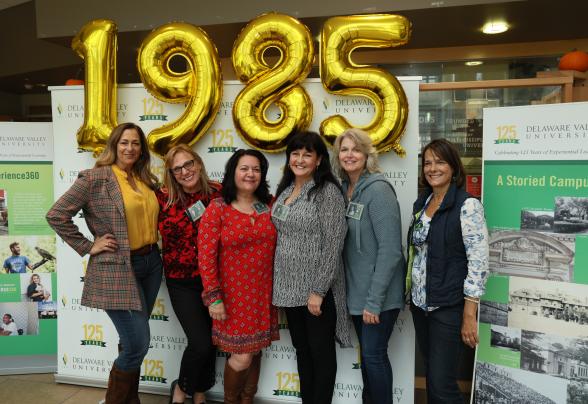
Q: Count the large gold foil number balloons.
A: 4